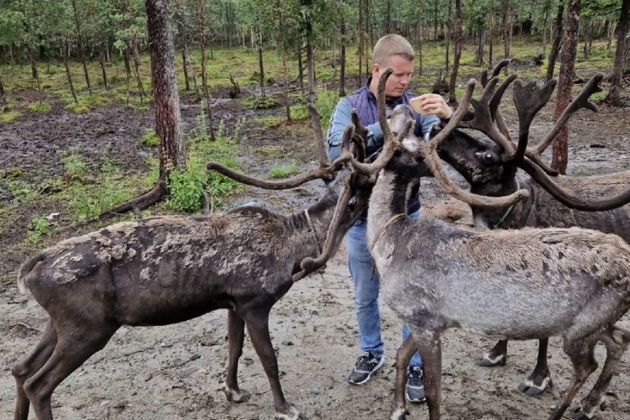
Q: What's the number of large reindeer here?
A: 3